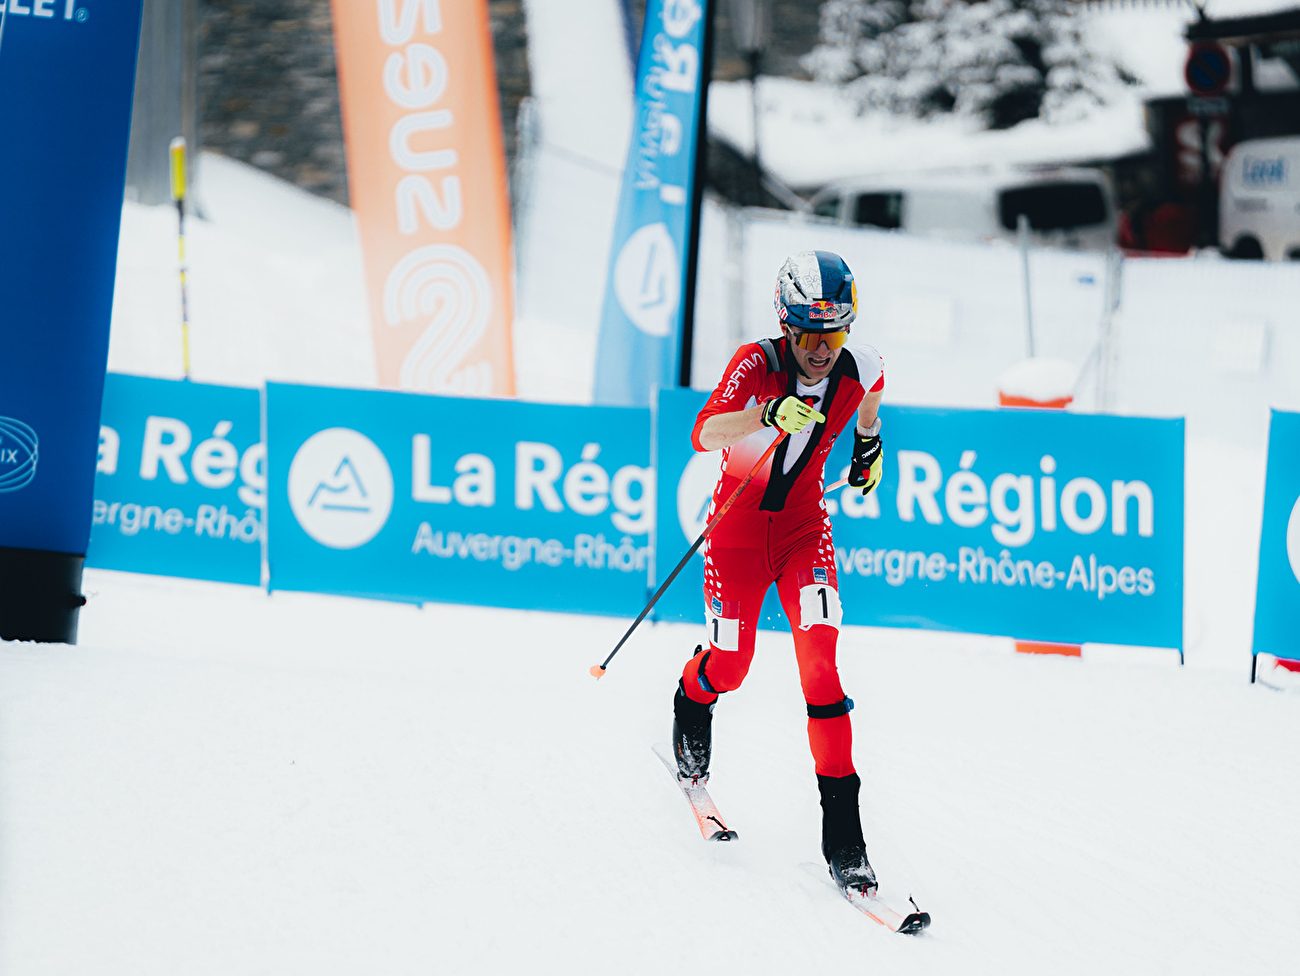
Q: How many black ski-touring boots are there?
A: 2